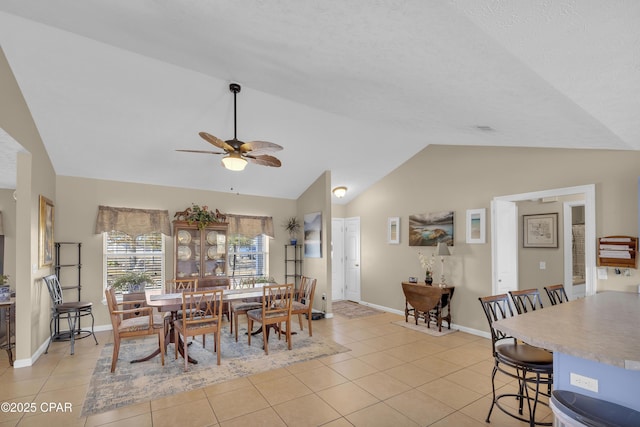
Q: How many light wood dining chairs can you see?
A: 6